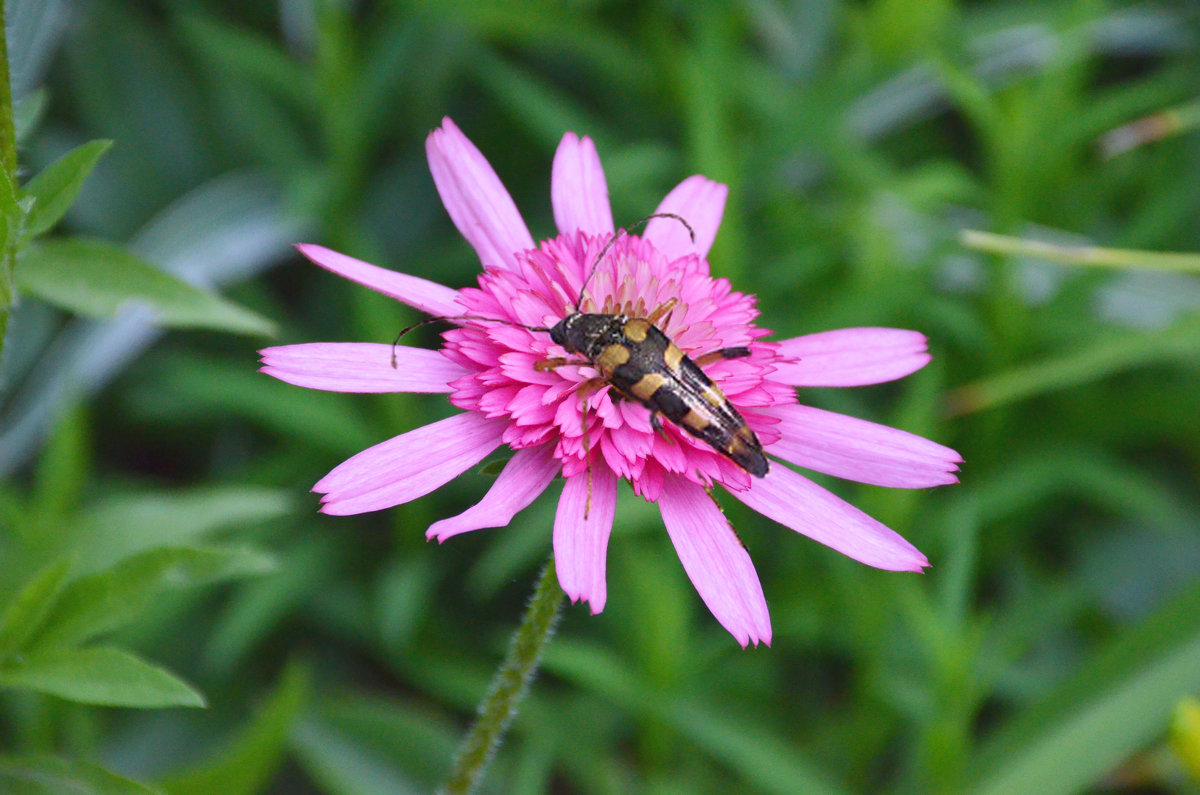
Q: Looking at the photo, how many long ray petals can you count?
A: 12